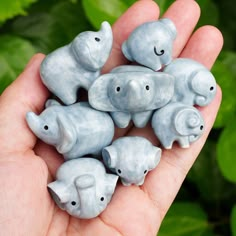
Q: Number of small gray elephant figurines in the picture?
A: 8